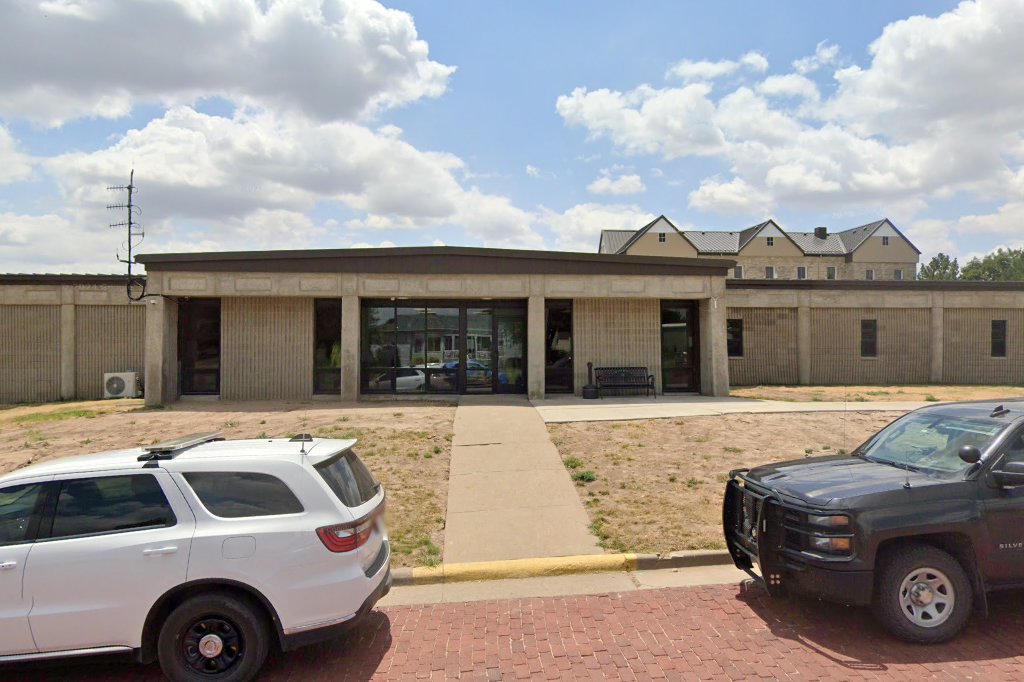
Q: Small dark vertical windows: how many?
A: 3